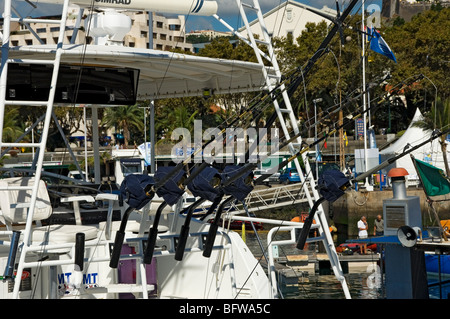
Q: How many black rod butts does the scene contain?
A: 5